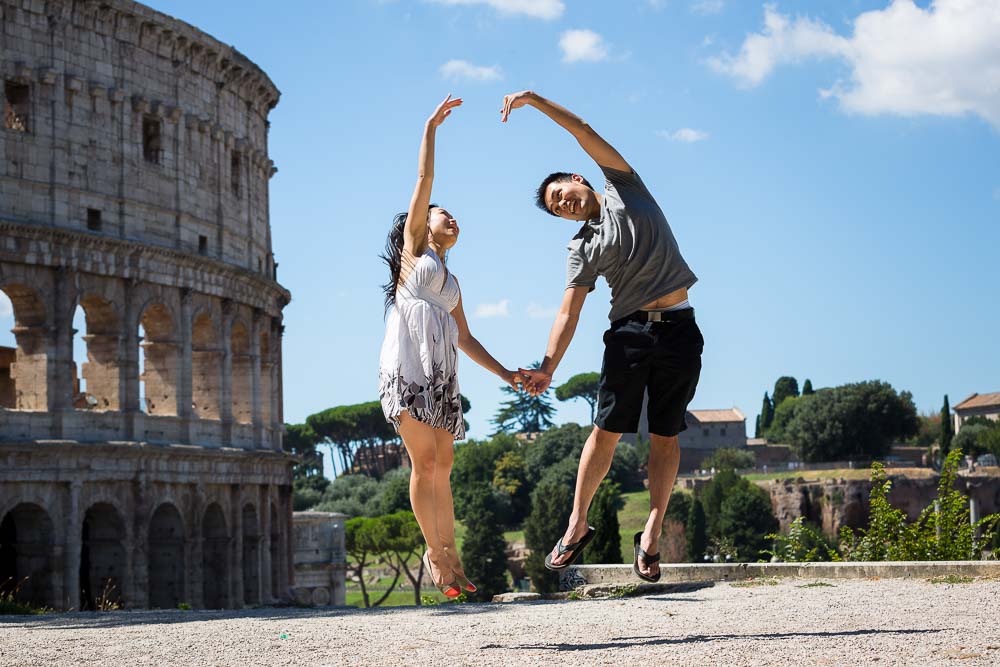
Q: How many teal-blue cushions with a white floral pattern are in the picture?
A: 0